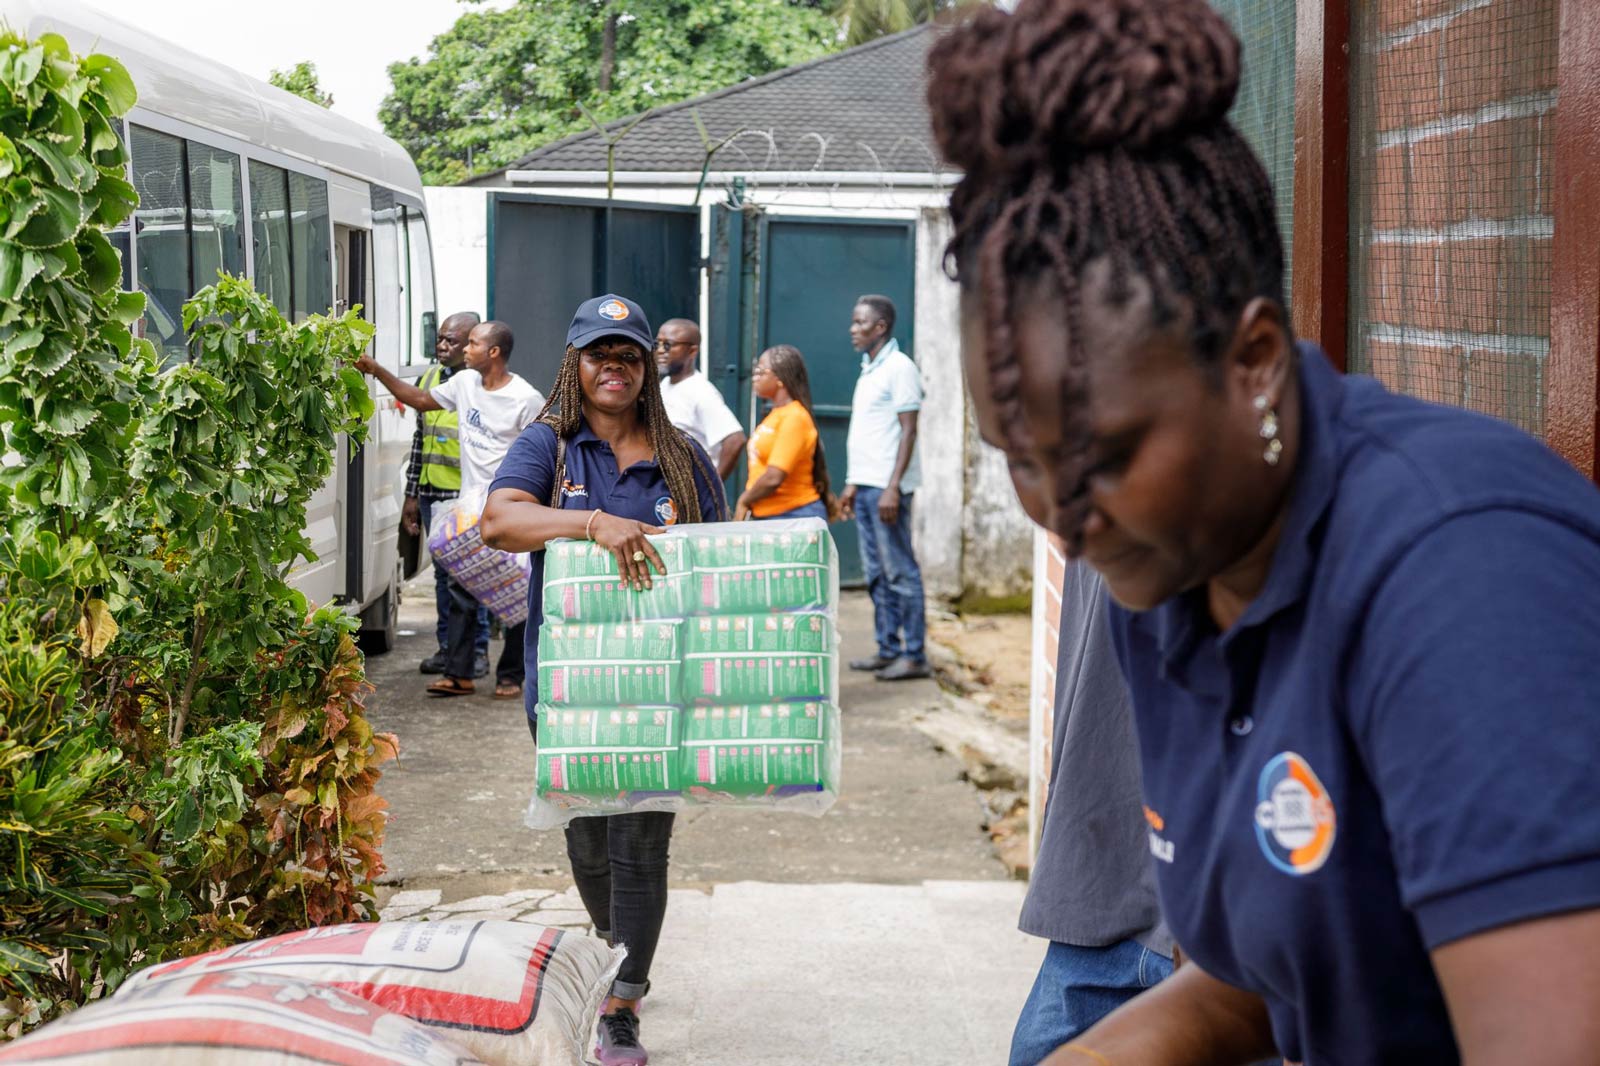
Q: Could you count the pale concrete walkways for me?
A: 1